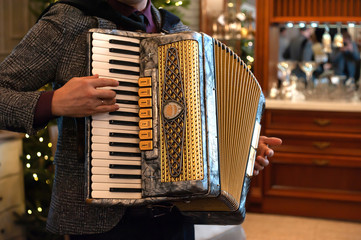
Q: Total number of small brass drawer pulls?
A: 3